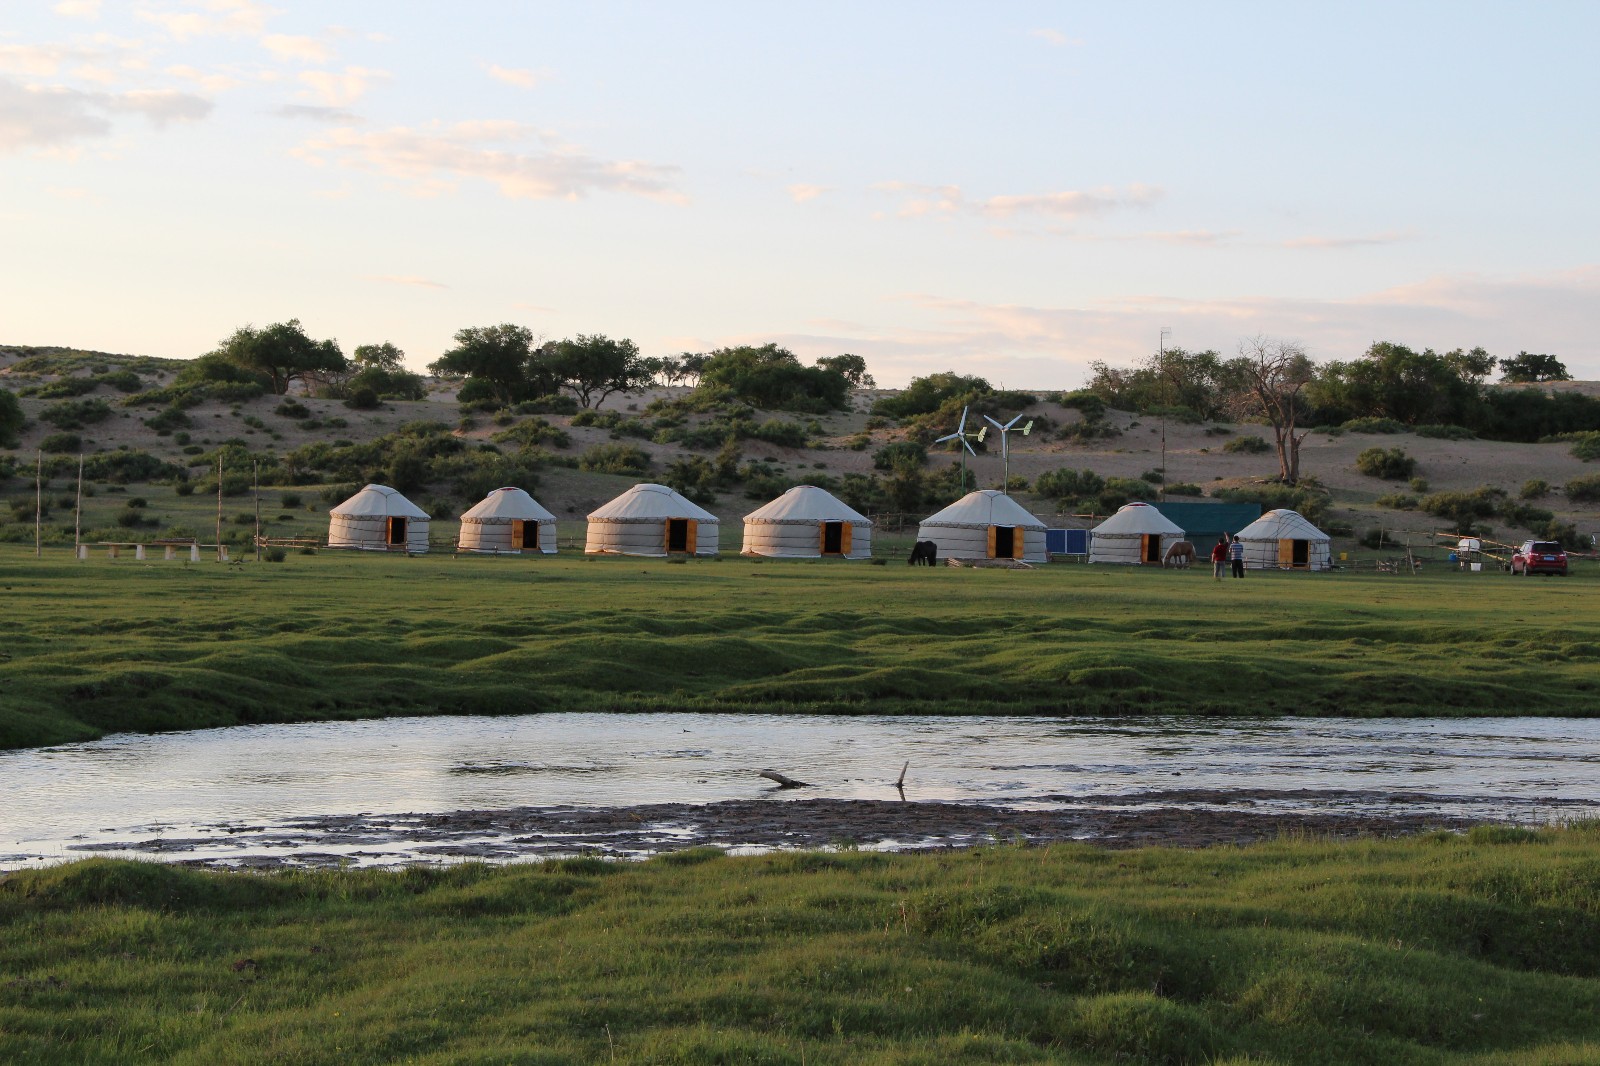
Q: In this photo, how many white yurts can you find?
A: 7